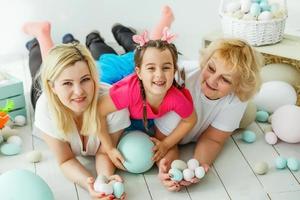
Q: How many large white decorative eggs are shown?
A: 2